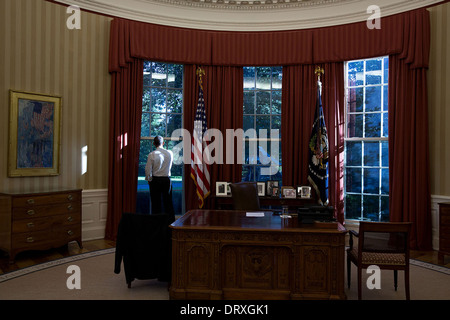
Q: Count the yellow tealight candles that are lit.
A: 0